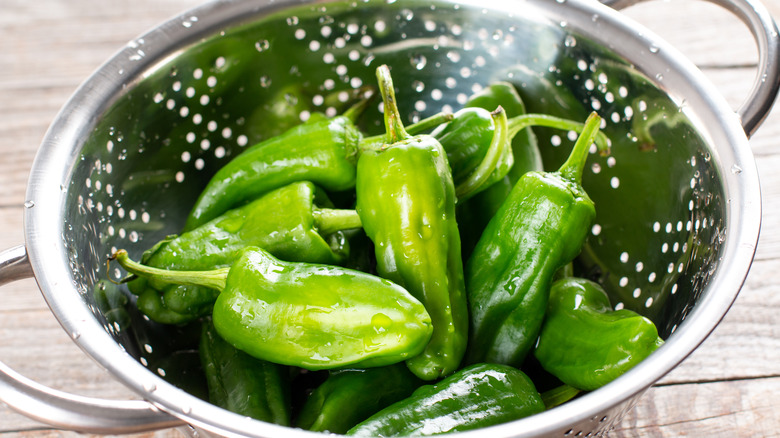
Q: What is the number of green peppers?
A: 11